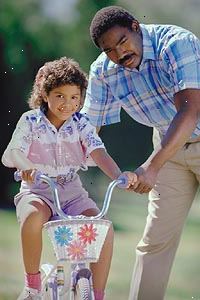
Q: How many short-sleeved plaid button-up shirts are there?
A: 1